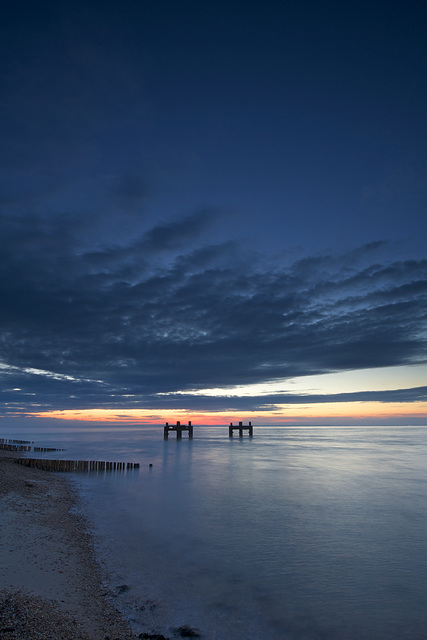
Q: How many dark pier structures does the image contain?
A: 2